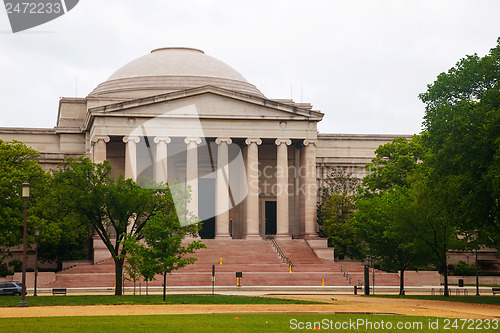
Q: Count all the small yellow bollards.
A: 4